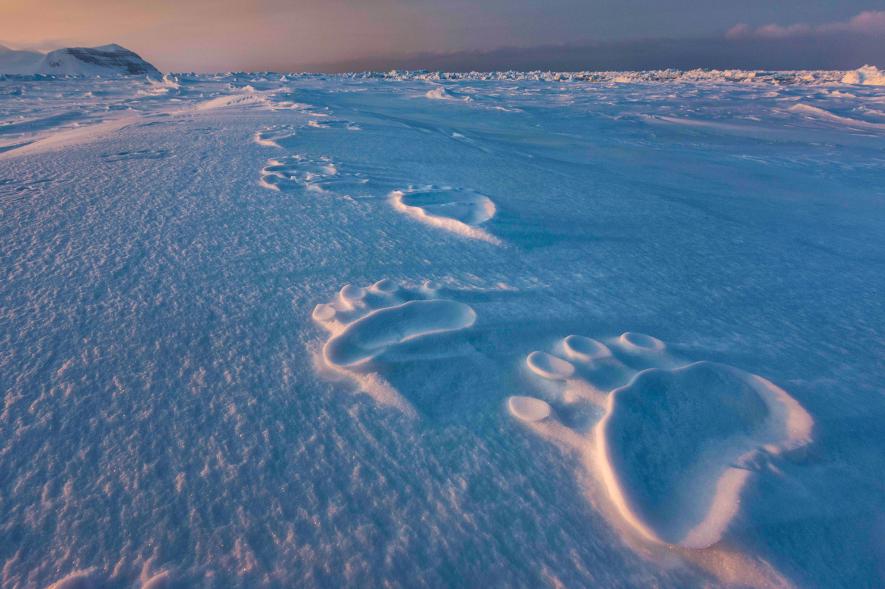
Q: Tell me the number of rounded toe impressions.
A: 8